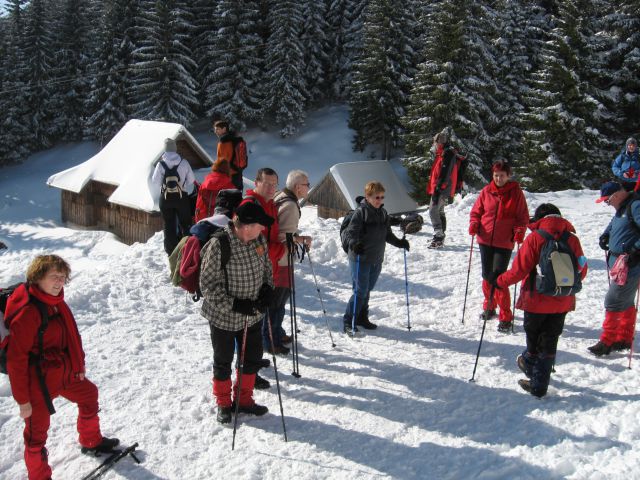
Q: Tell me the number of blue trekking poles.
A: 2